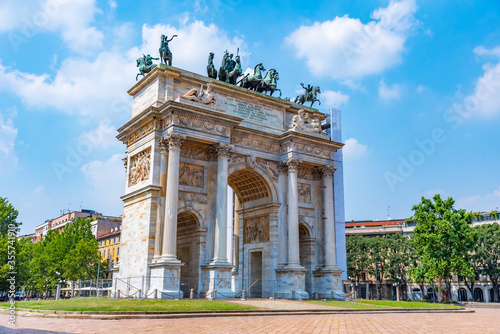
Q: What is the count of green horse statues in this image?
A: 9